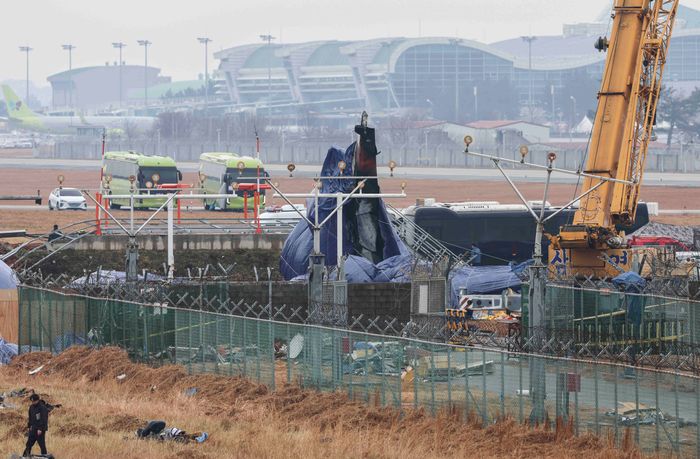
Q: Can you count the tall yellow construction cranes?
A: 1